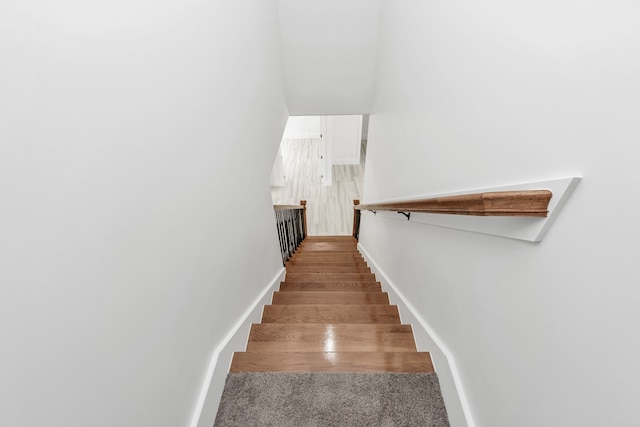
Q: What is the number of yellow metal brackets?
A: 0